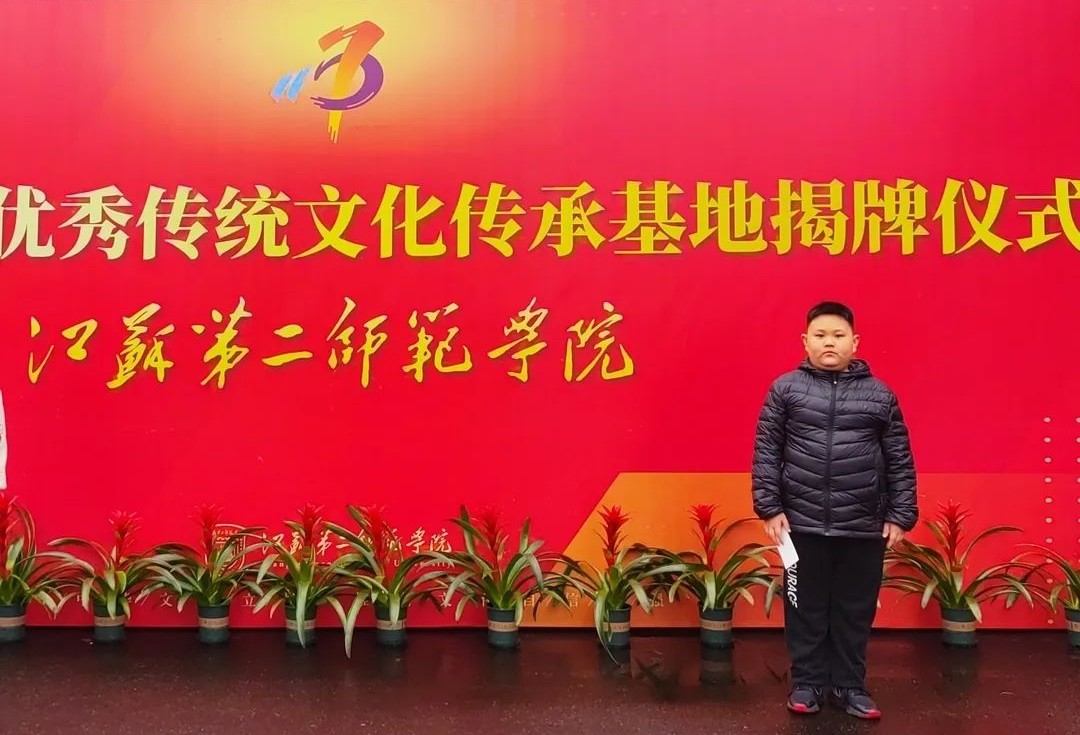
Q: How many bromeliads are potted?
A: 10